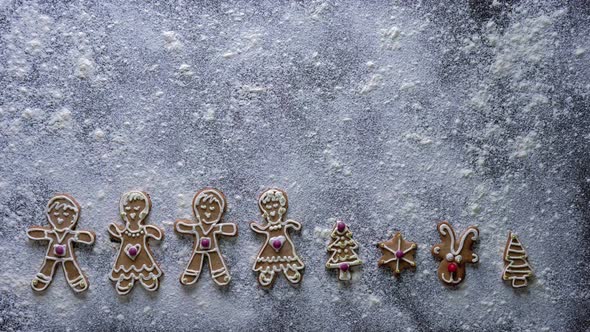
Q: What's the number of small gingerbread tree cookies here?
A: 2